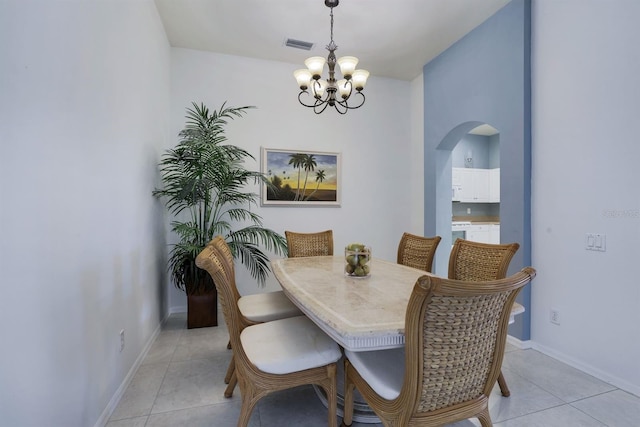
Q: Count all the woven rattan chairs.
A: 6